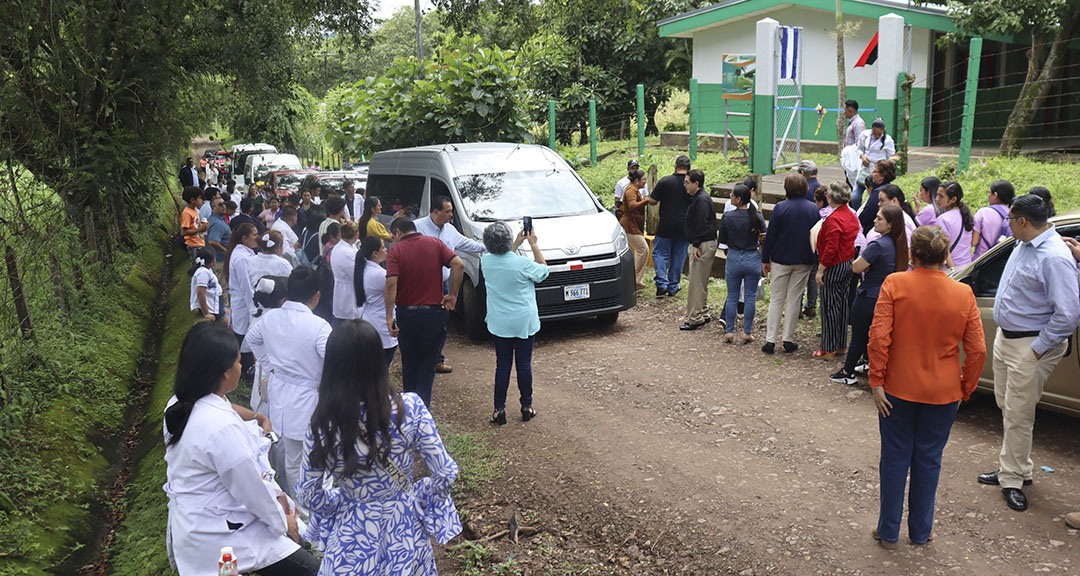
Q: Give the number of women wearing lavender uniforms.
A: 4